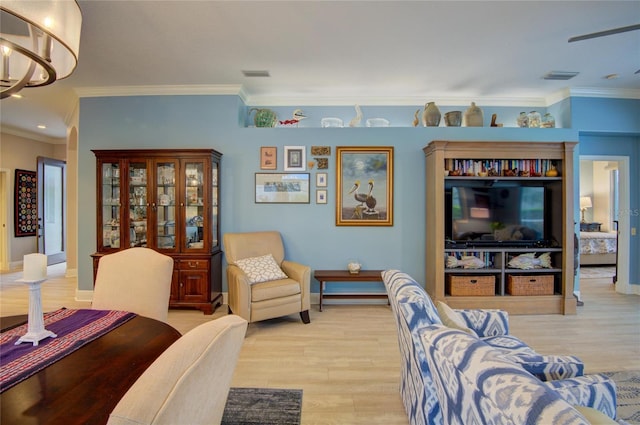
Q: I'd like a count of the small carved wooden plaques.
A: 2